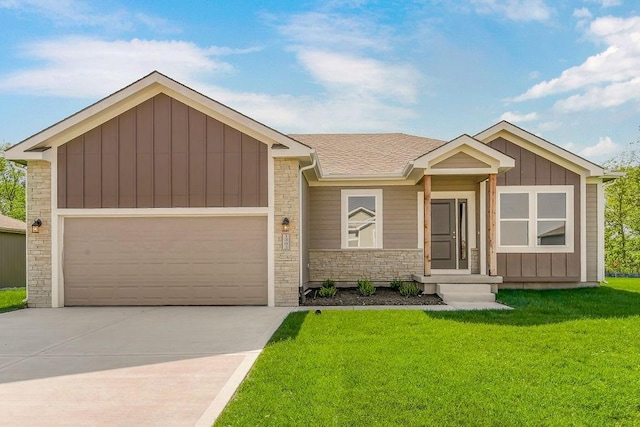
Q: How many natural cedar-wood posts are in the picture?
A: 2